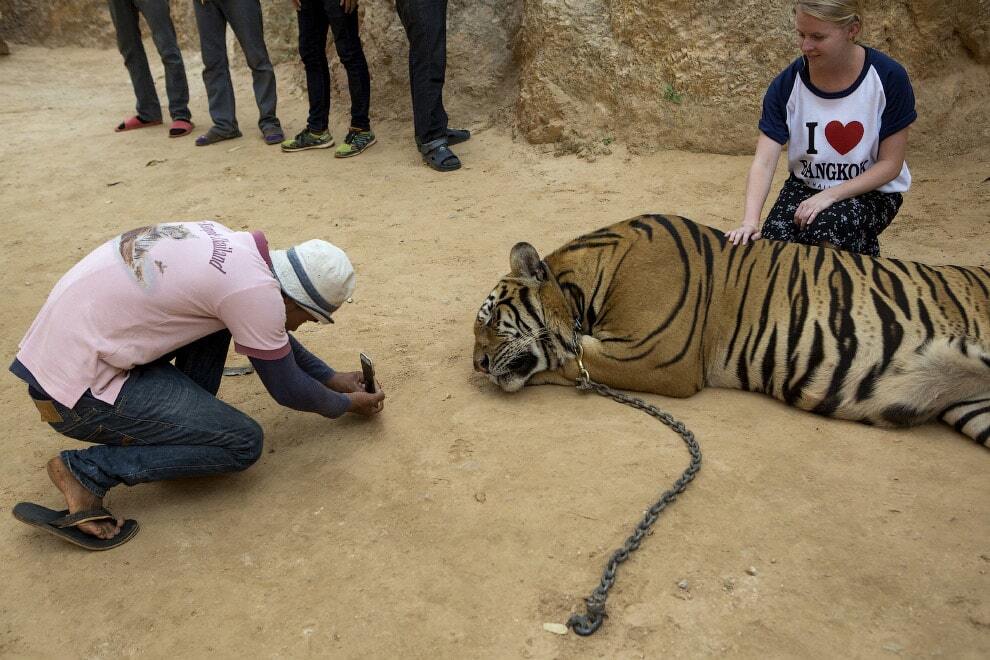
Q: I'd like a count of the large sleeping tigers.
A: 1